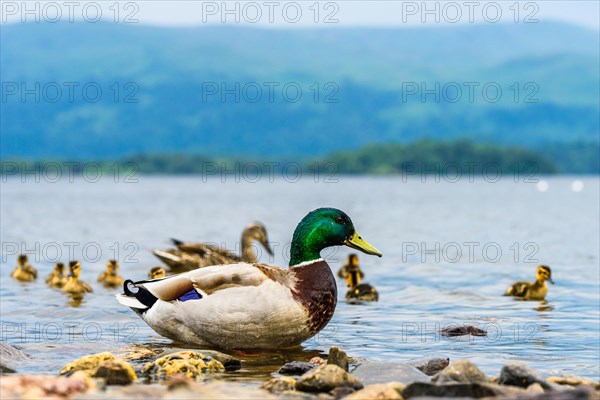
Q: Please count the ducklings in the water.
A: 8